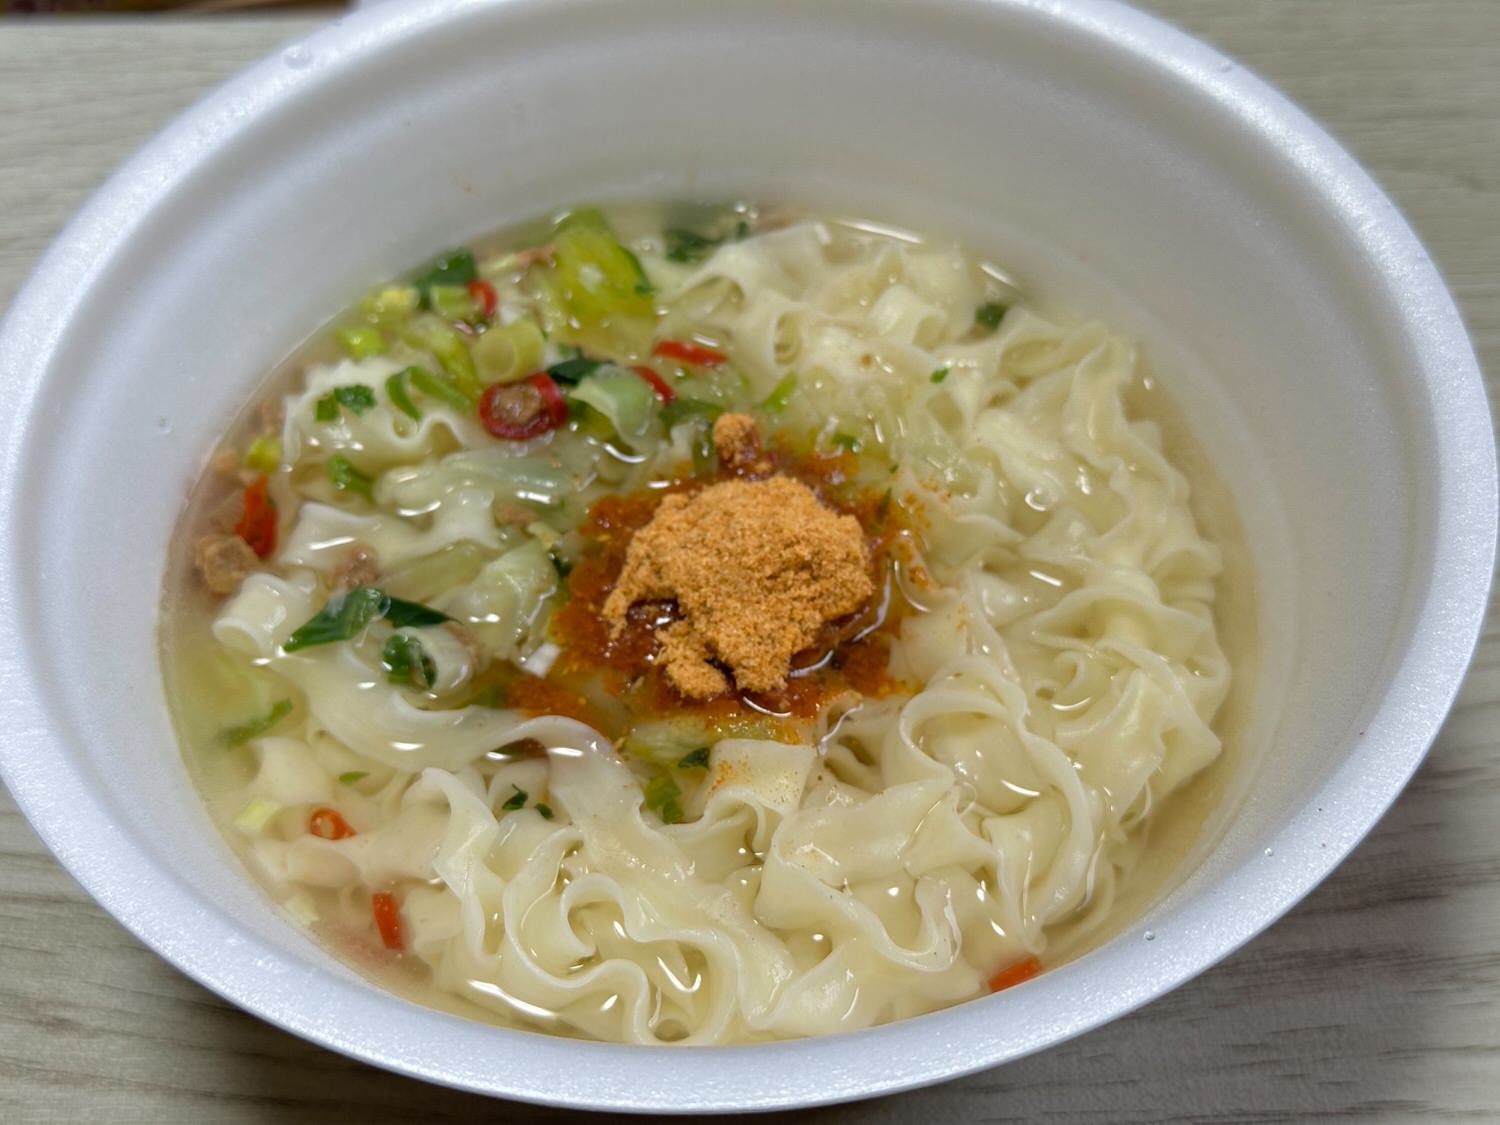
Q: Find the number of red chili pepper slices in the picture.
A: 8